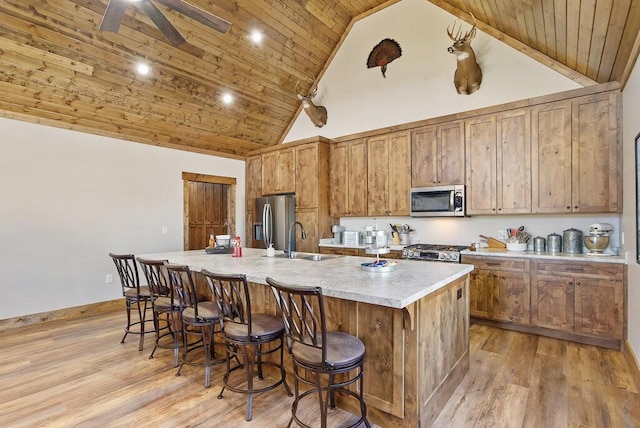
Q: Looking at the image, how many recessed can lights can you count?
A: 3